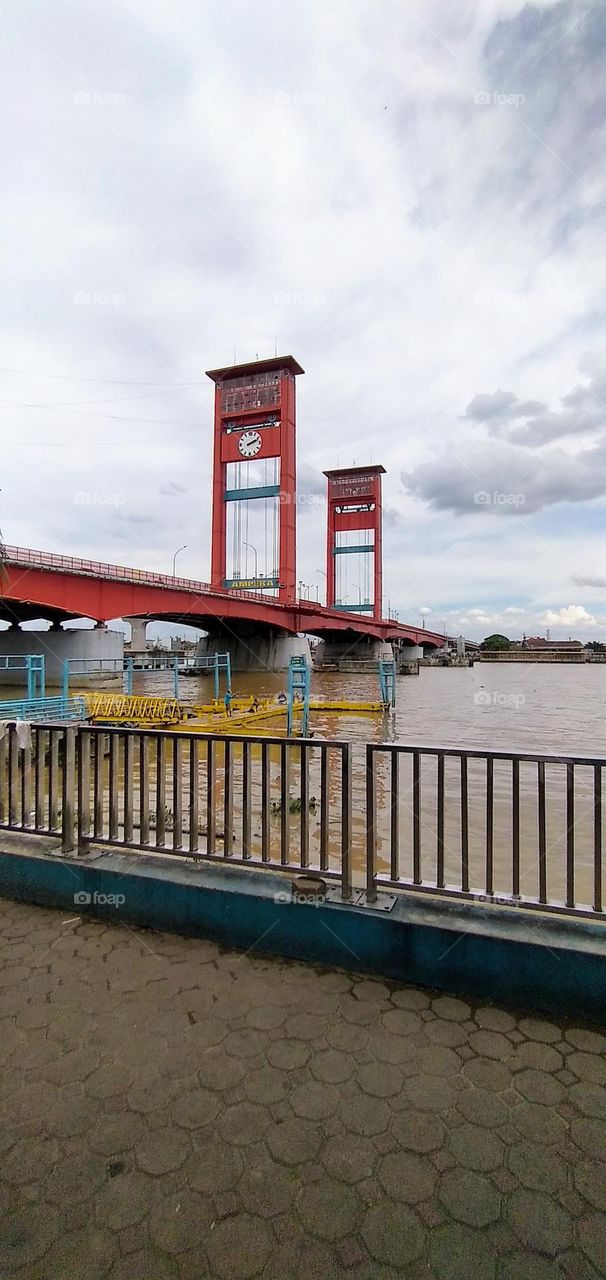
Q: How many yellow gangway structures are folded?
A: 1